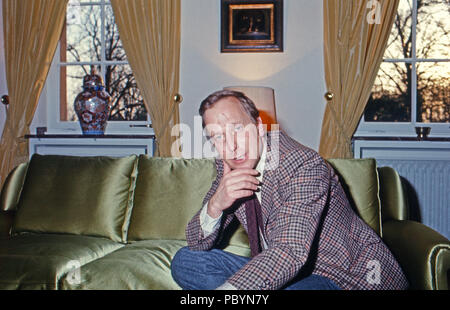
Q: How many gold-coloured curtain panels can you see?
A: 3